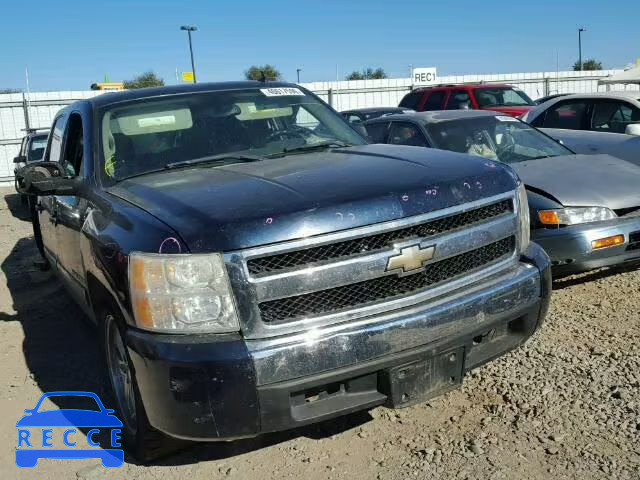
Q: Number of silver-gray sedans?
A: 2